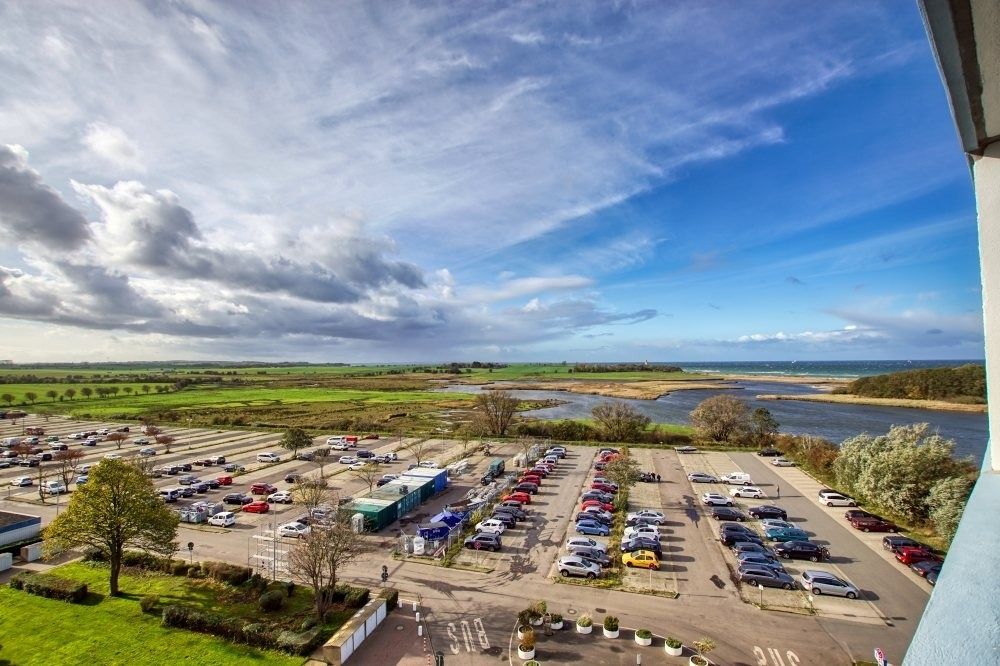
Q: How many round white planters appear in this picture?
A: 10